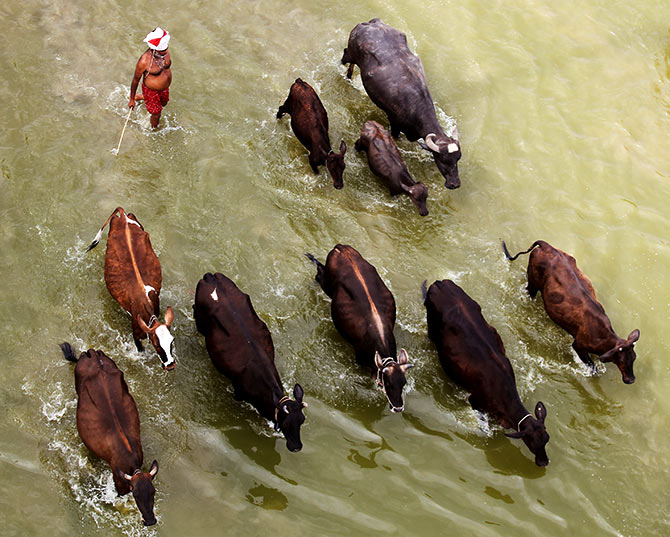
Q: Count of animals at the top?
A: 3